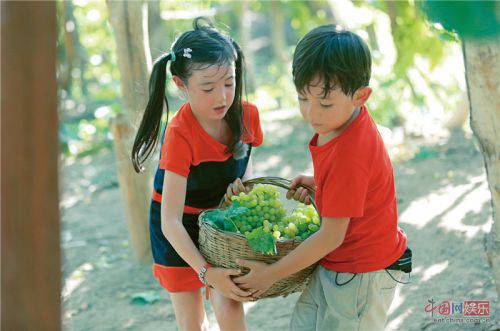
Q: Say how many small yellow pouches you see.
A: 0